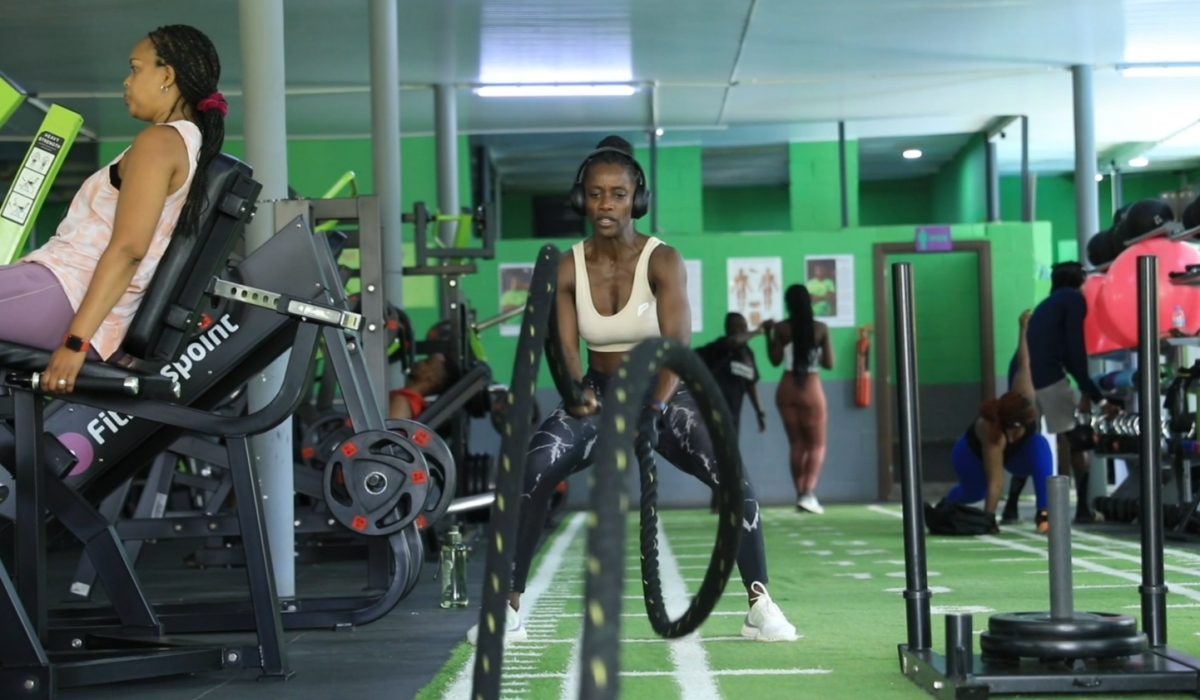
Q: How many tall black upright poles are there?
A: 2